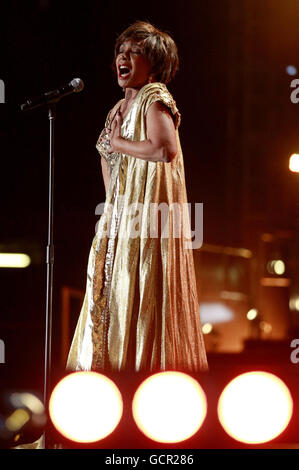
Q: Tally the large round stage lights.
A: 3